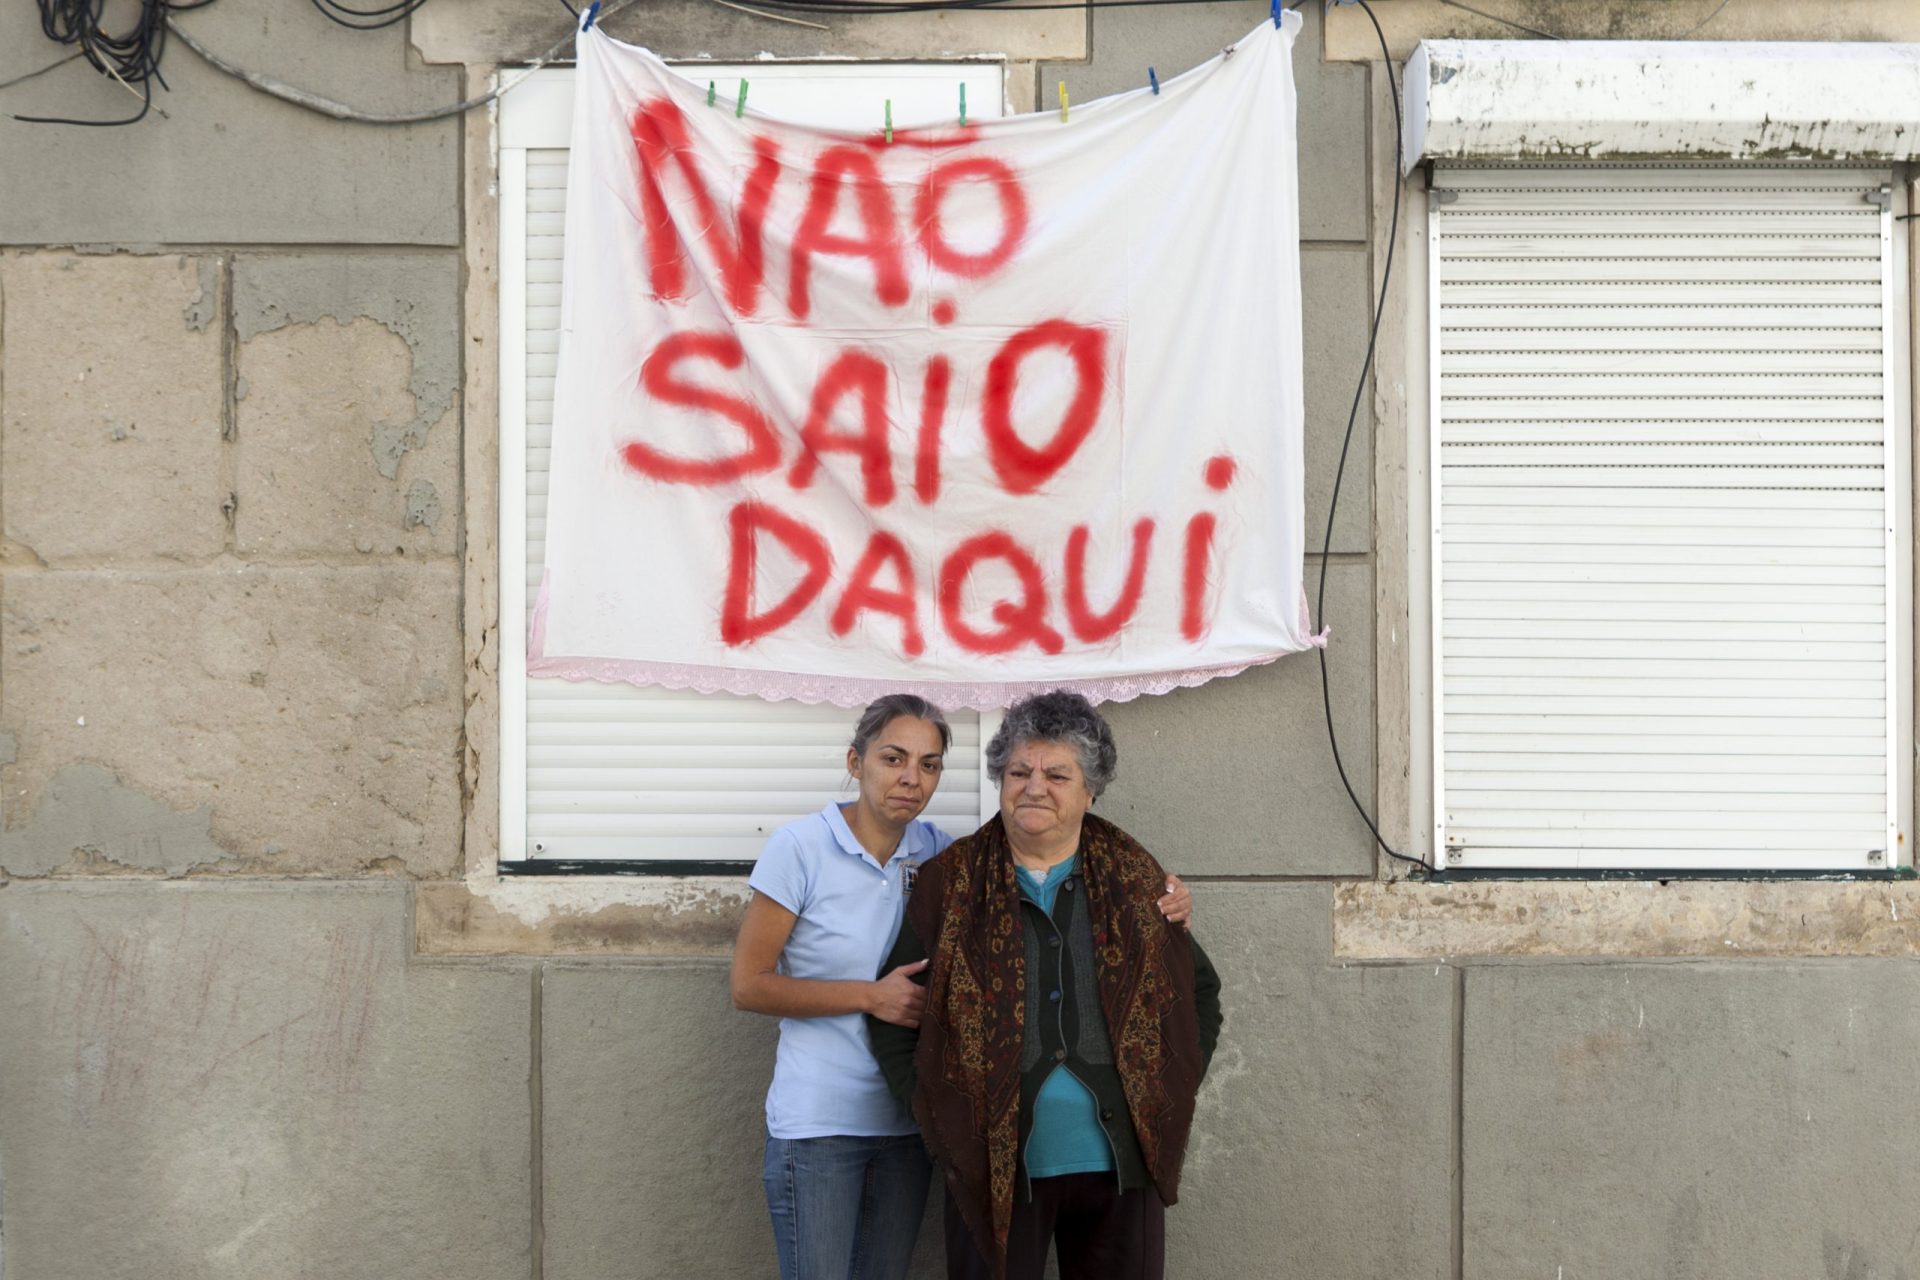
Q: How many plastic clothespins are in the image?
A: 8